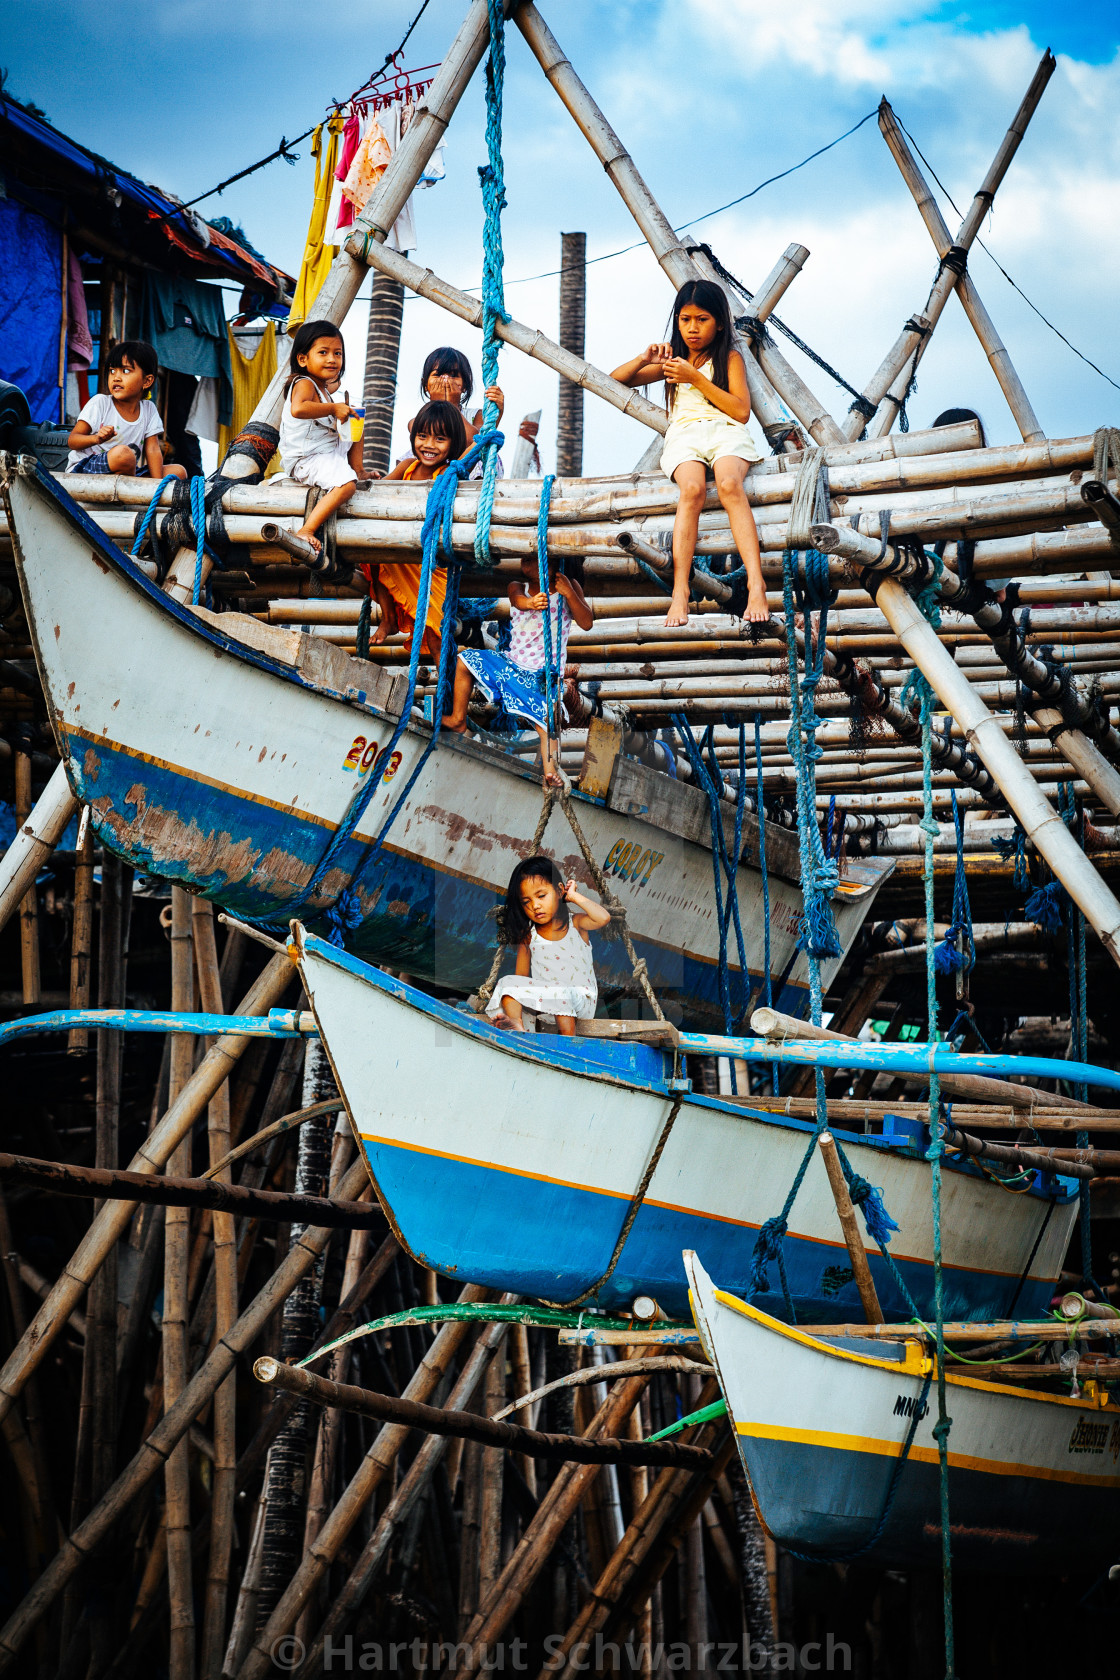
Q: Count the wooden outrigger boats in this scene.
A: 3